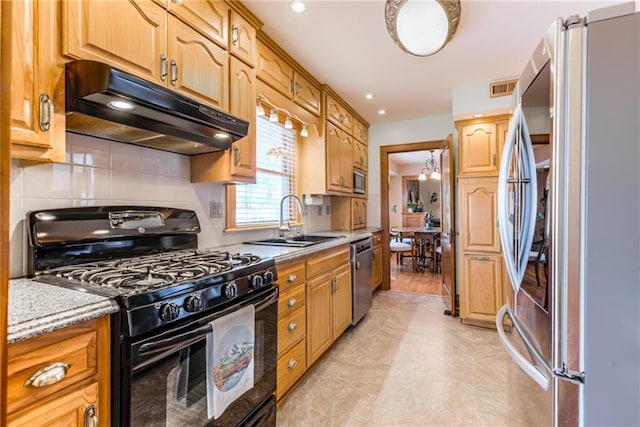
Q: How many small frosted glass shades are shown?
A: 4